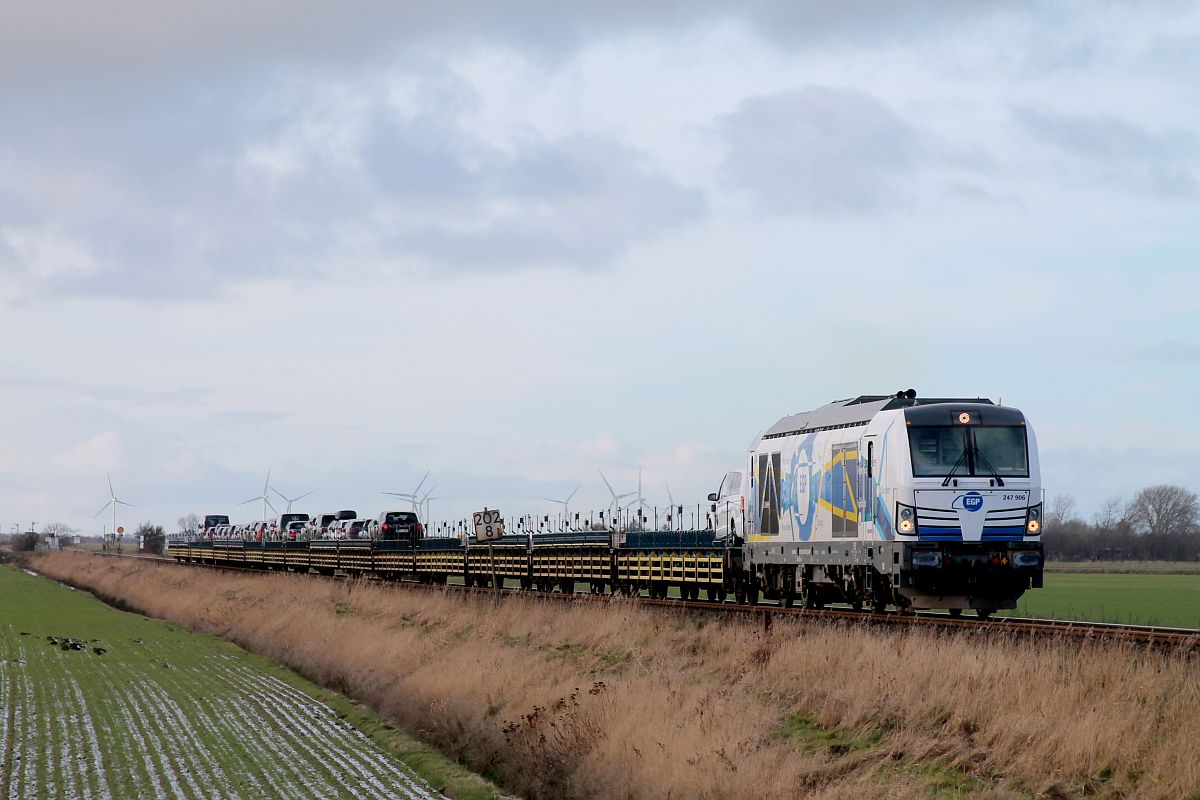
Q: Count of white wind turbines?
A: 10